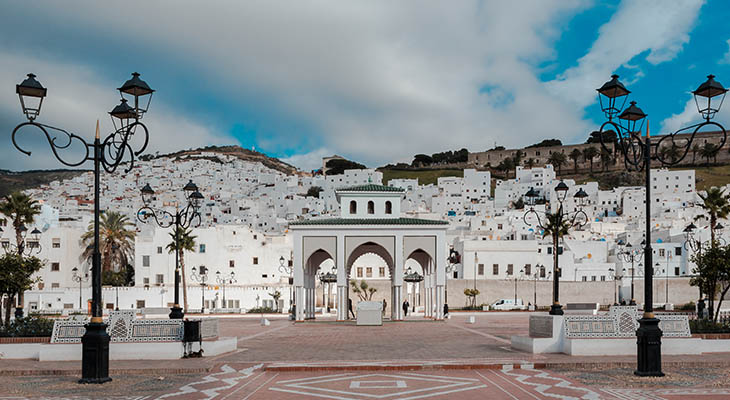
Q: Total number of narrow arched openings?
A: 3